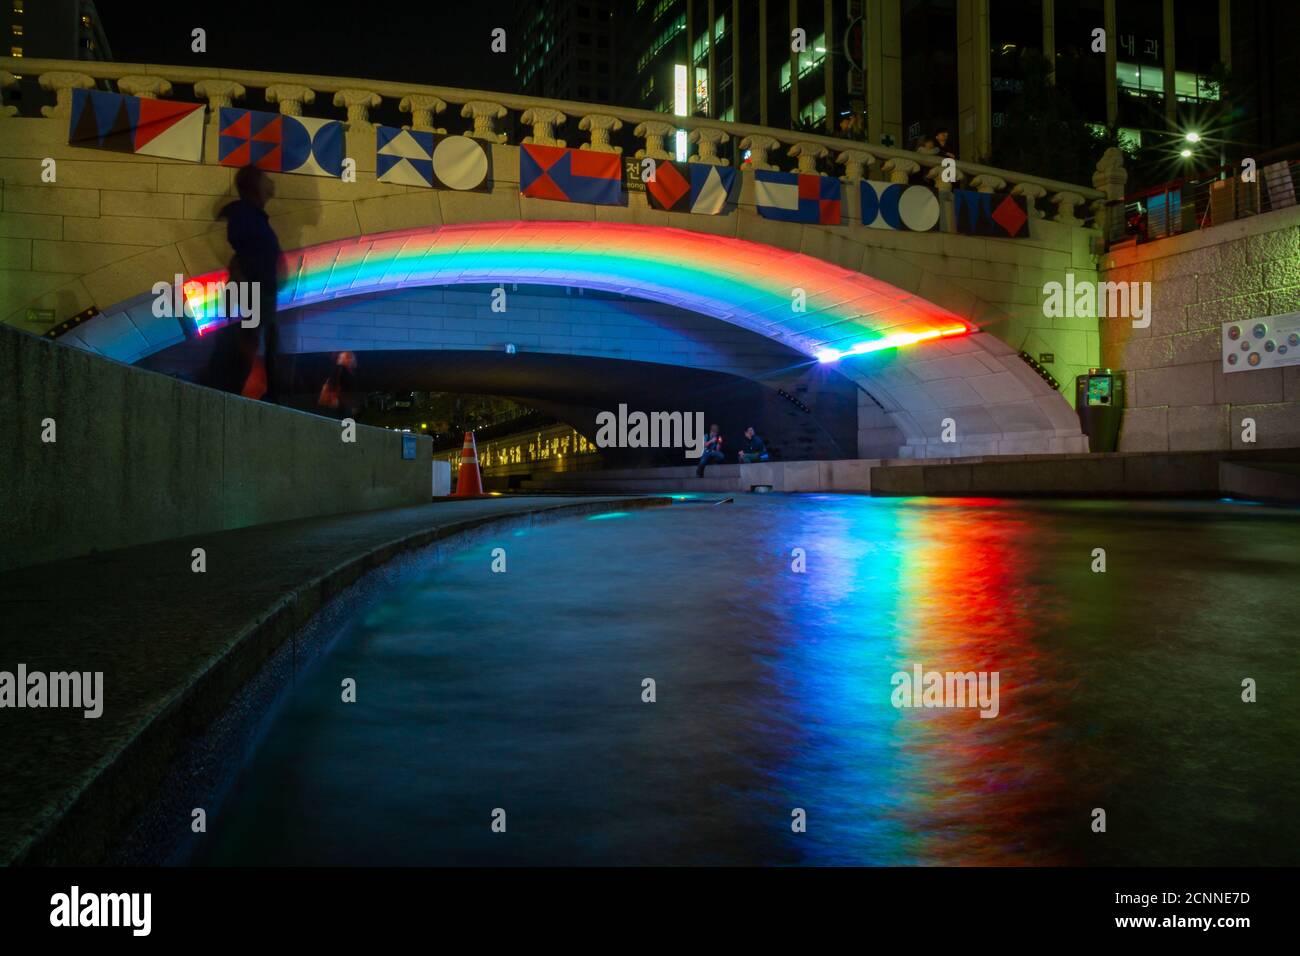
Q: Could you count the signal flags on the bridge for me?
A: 8